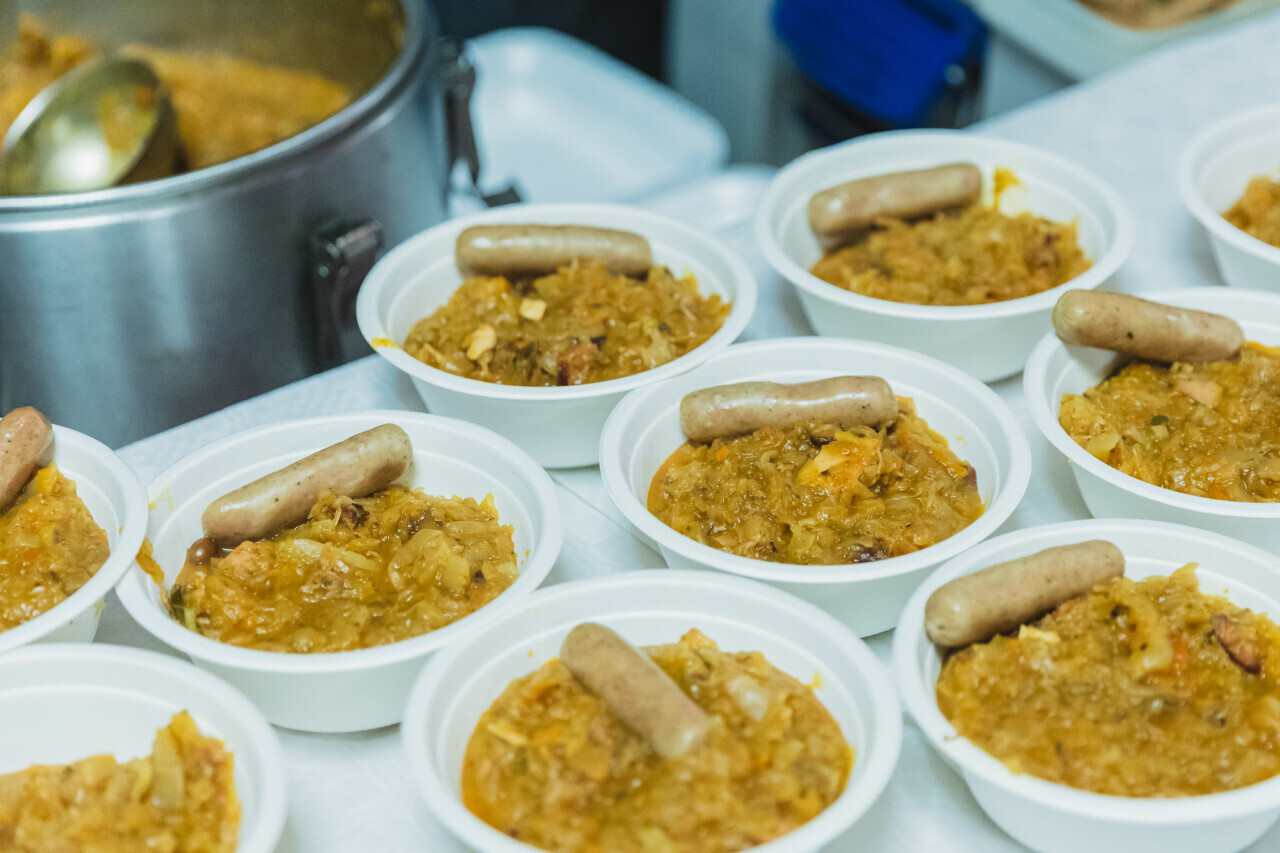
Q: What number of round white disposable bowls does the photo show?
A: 10